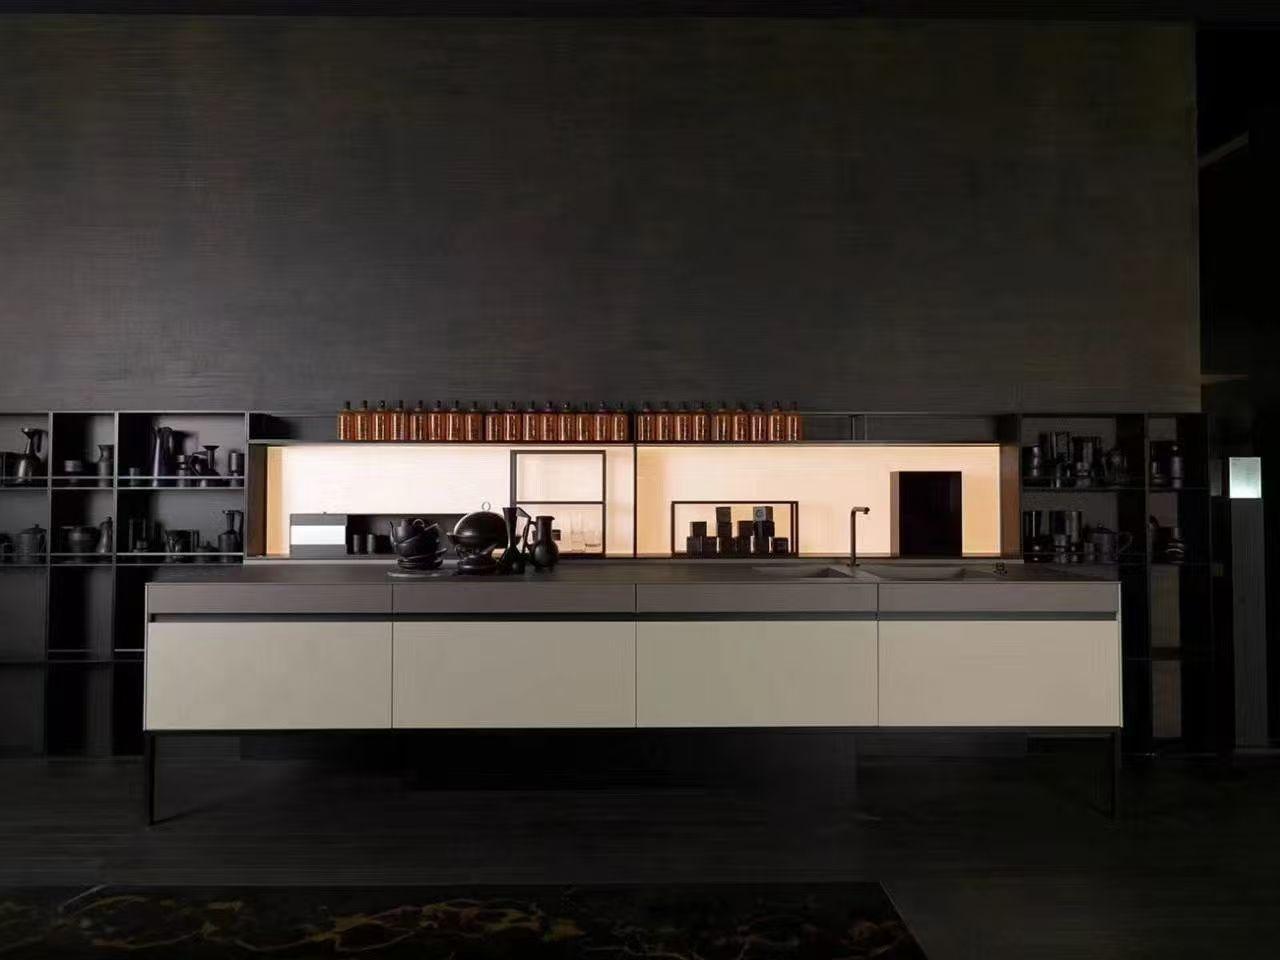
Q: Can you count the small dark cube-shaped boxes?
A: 12